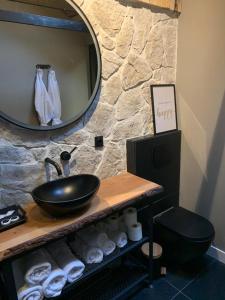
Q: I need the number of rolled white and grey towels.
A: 8